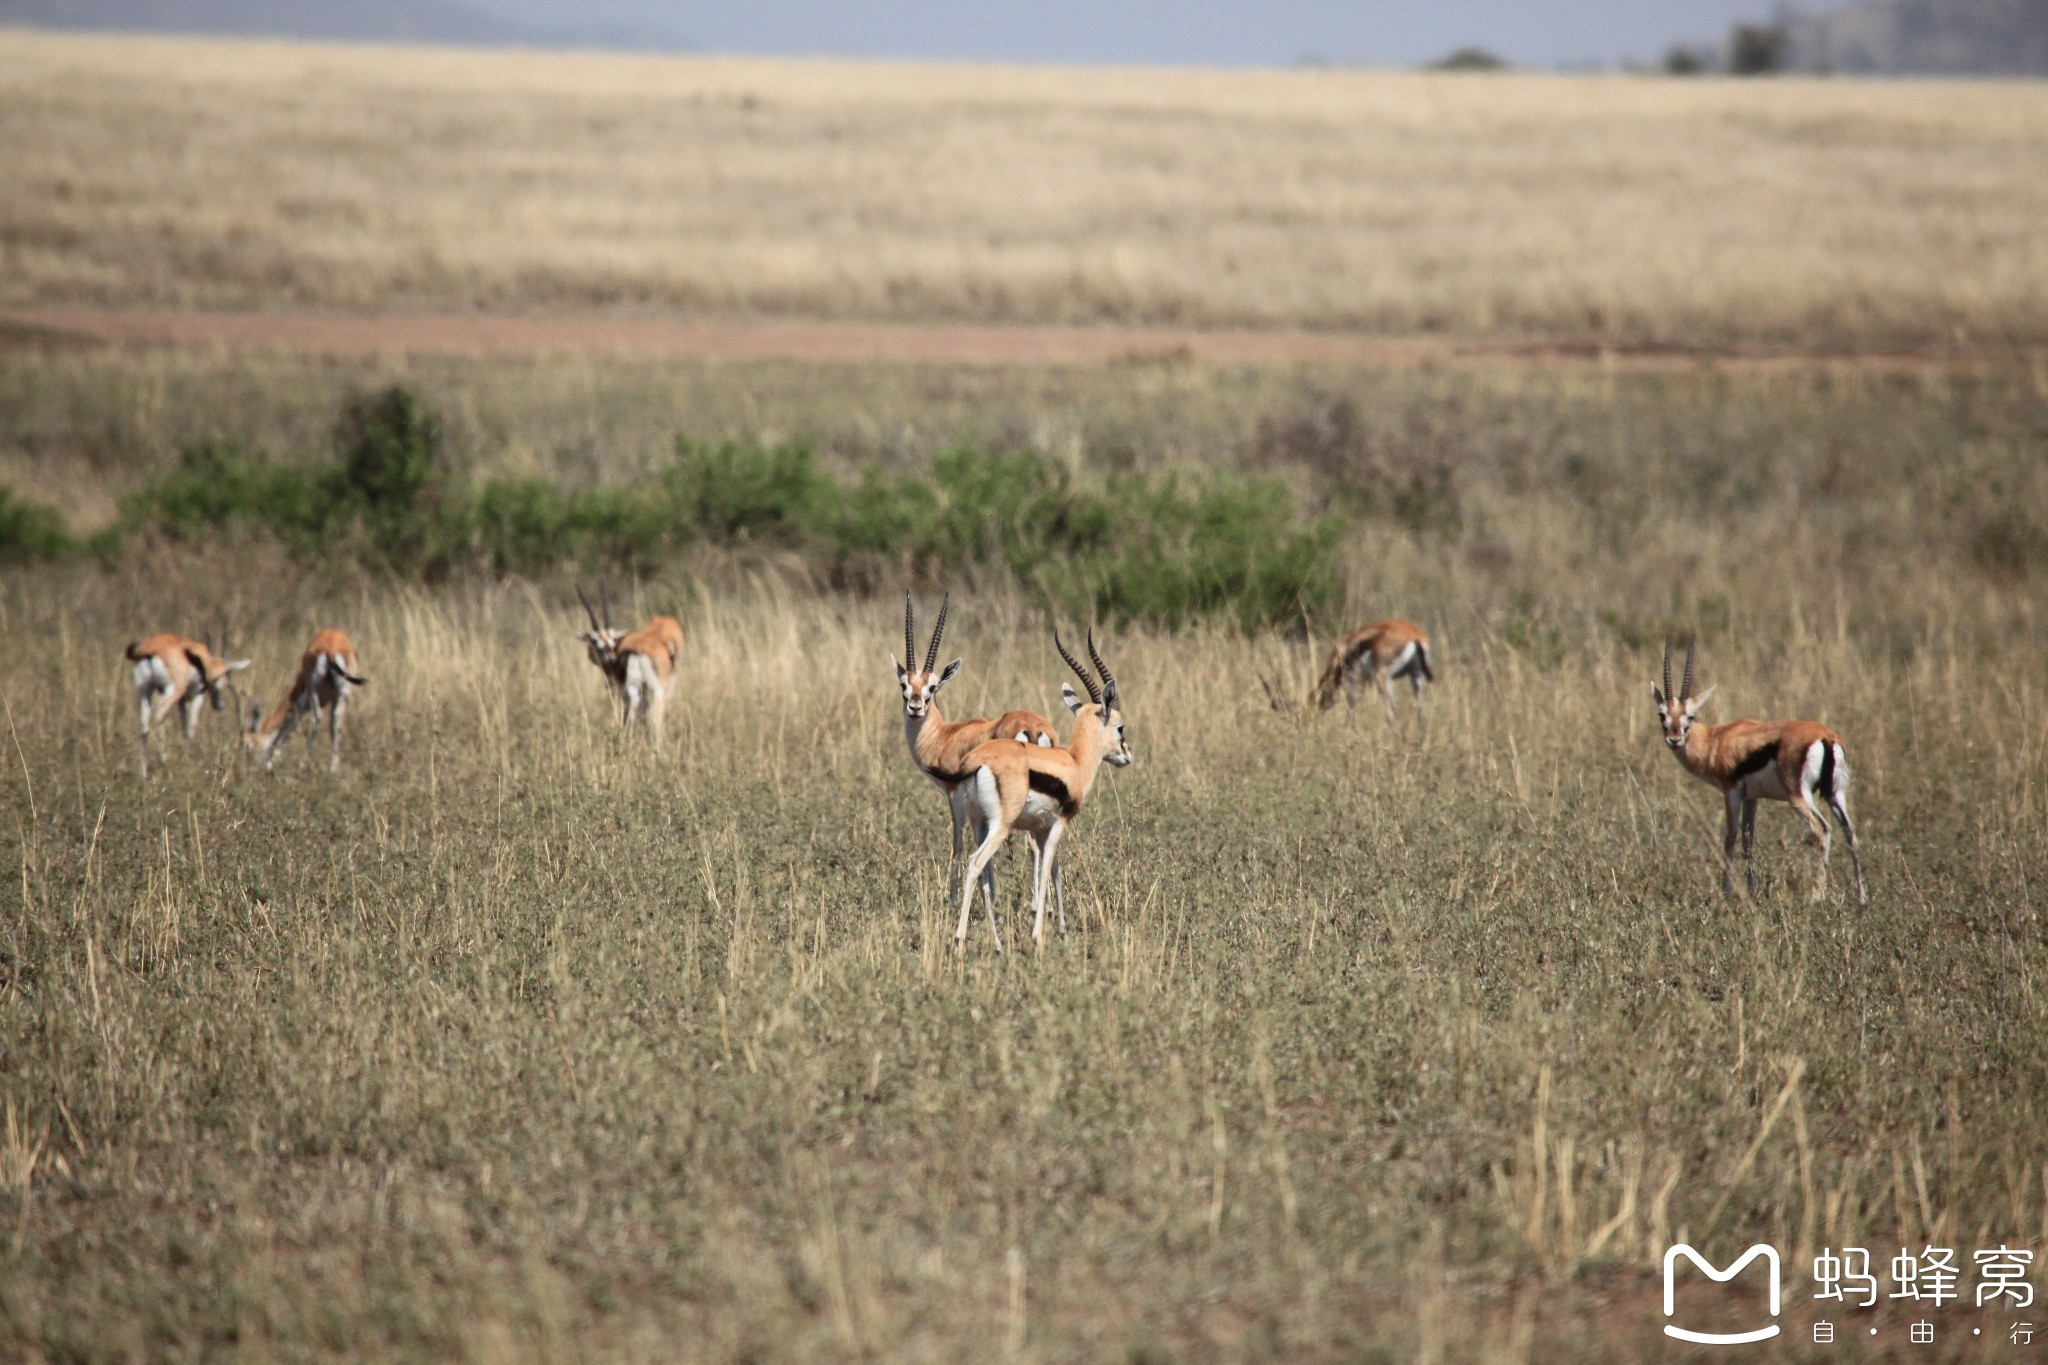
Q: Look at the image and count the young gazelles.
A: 0